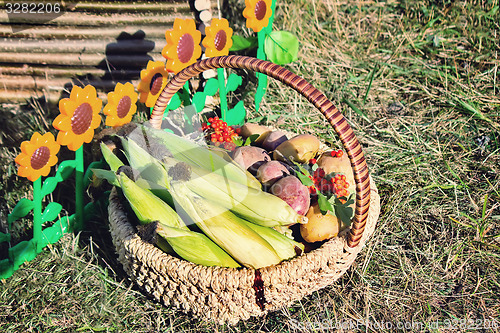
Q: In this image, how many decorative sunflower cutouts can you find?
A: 7